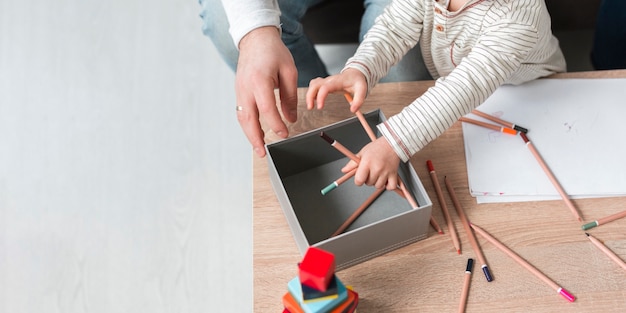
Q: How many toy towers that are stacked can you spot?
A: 1